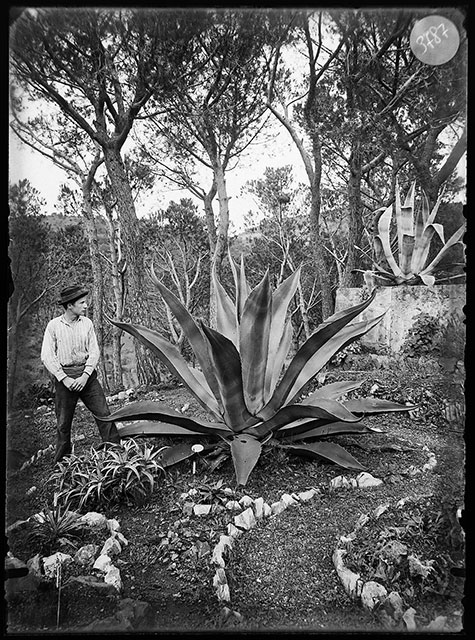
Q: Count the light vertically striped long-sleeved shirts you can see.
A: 1